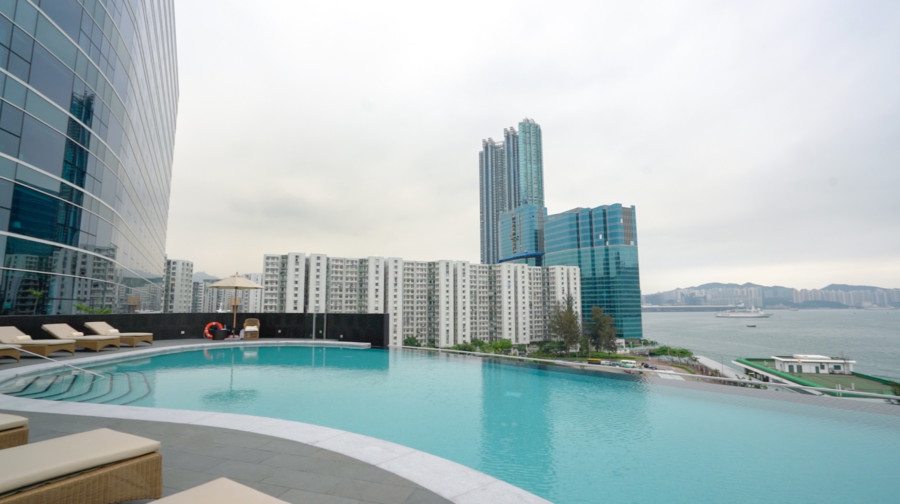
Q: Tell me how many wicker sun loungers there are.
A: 7